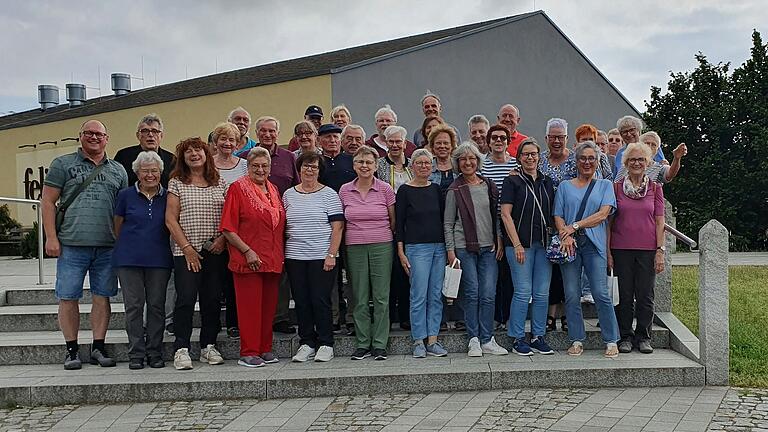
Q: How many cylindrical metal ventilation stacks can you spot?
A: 3